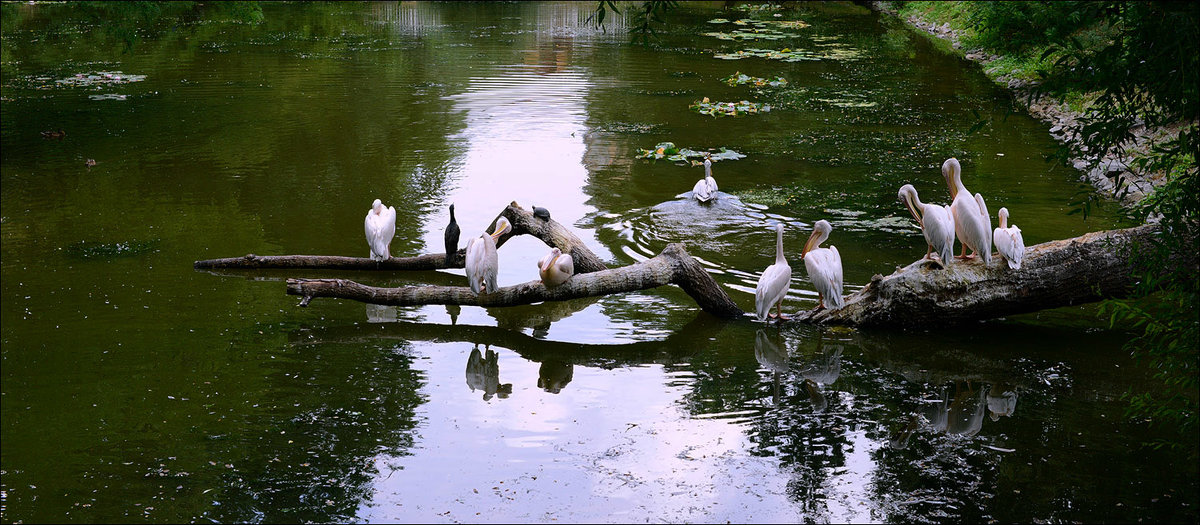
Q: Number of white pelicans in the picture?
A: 9